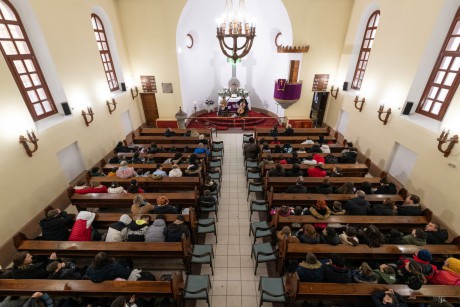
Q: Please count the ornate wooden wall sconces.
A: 8